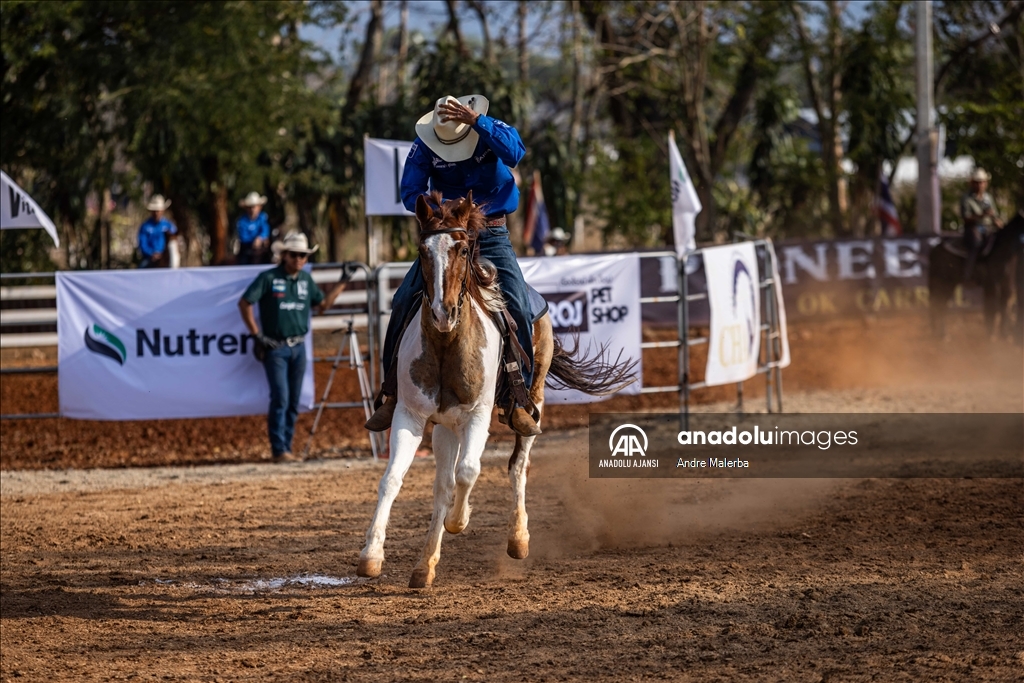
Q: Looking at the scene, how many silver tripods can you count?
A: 1